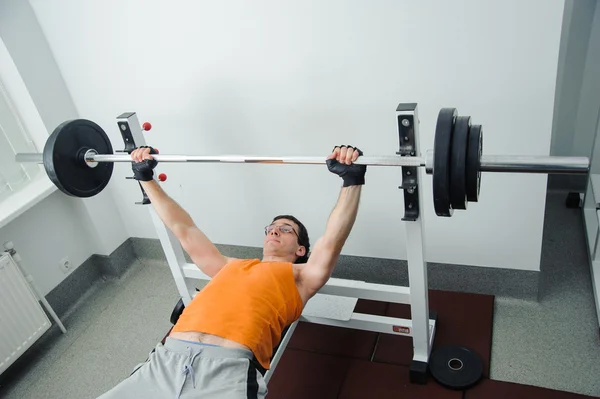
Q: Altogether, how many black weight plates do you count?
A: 5